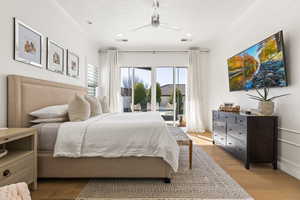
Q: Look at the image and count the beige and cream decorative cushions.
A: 3